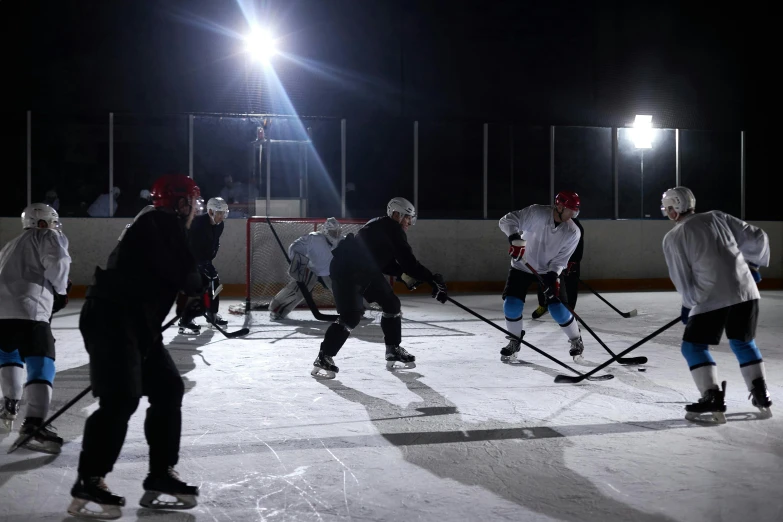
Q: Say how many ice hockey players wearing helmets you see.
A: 7